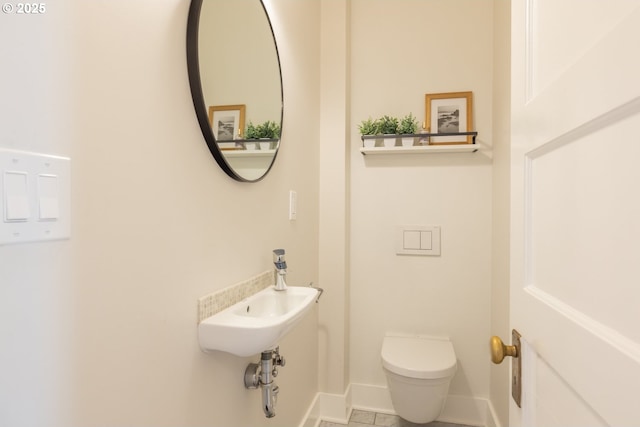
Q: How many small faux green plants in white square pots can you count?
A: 3